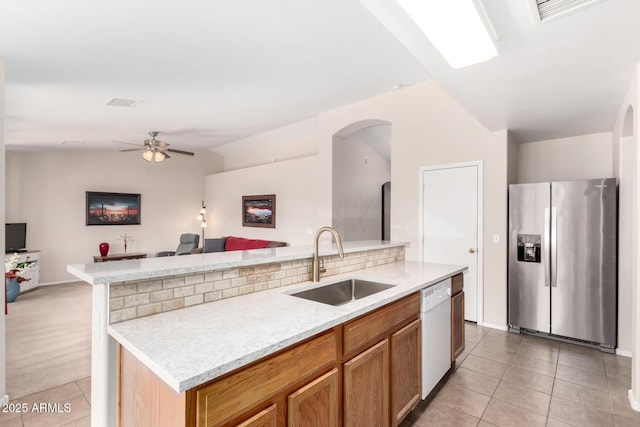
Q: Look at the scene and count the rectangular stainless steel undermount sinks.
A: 1